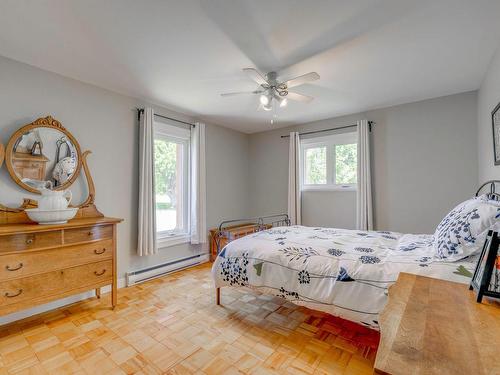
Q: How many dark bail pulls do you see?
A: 4